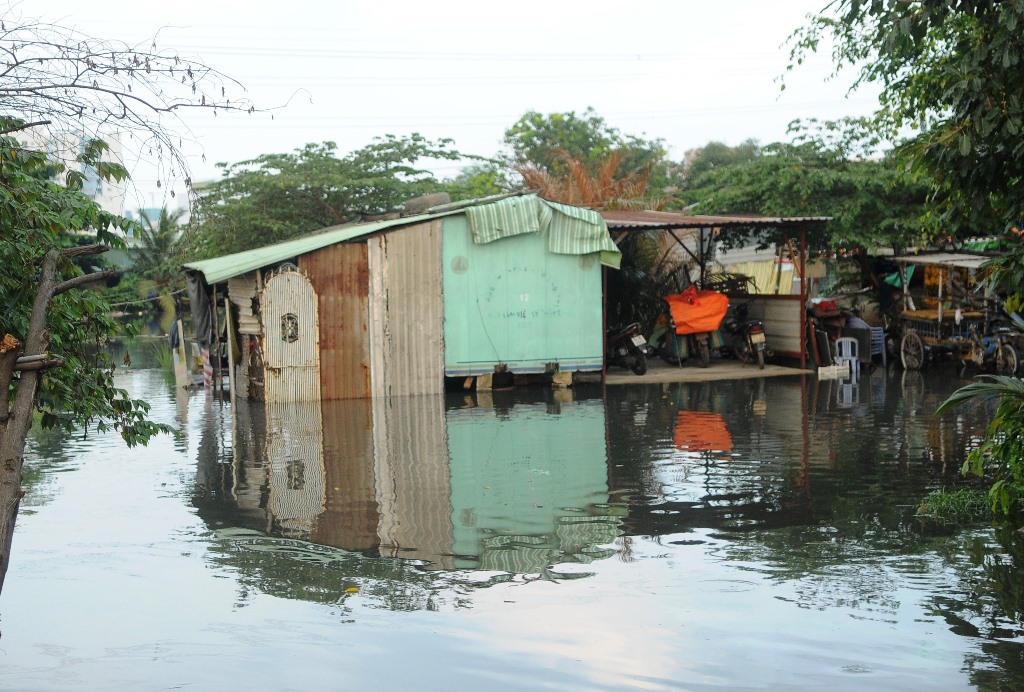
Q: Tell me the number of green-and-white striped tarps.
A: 2